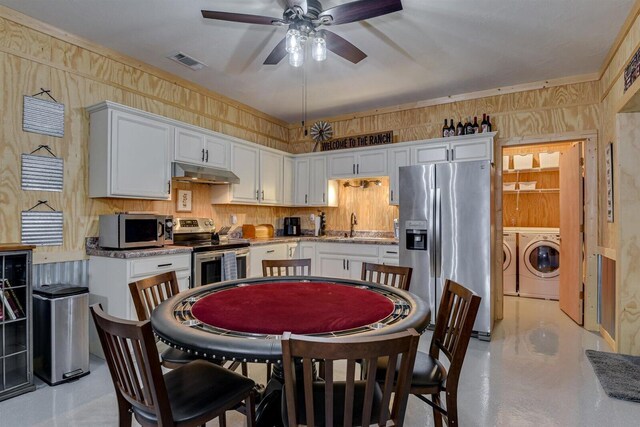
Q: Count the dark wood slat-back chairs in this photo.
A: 6